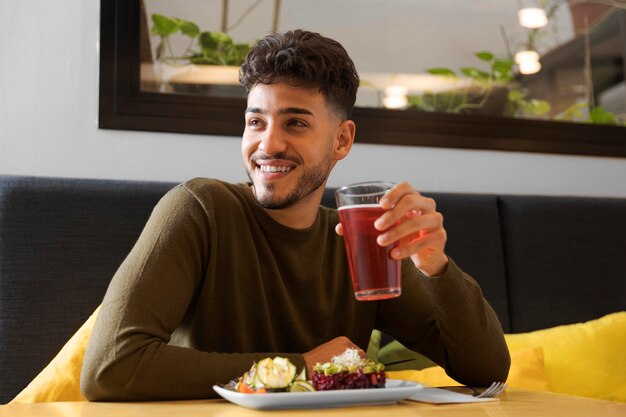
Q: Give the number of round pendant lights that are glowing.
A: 3